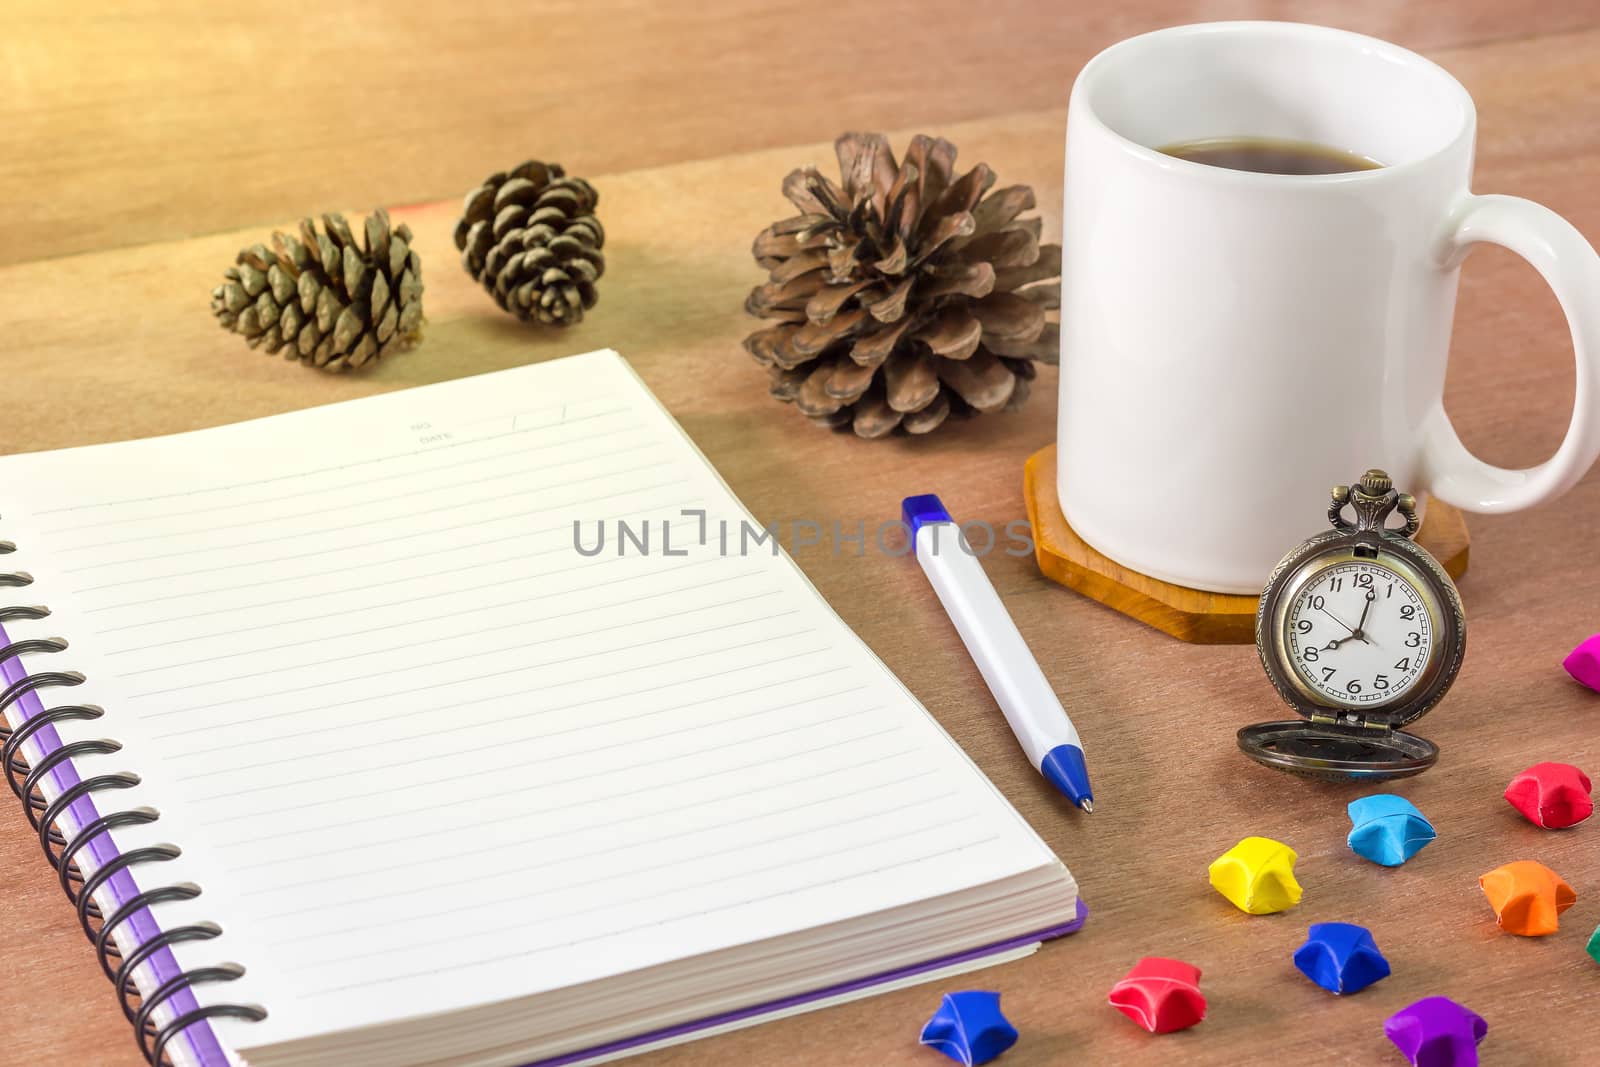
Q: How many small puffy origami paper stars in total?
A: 10